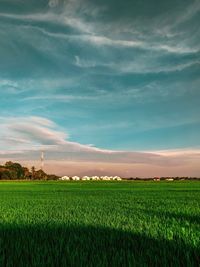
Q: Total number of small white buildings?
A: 6